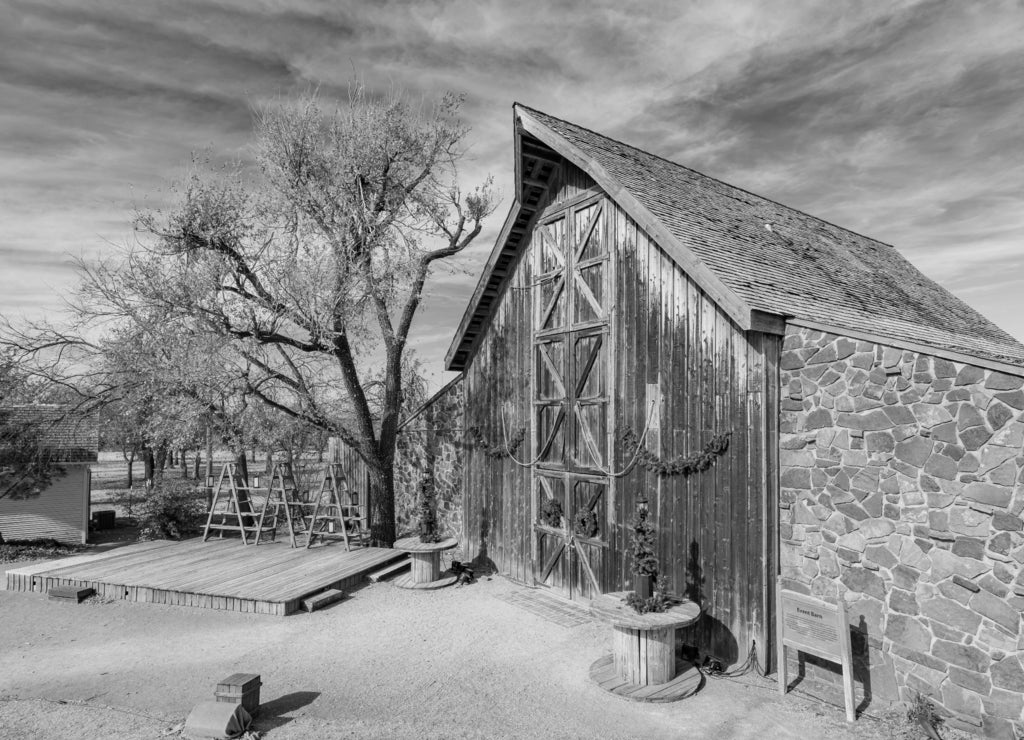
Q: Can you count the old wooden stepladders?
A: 3